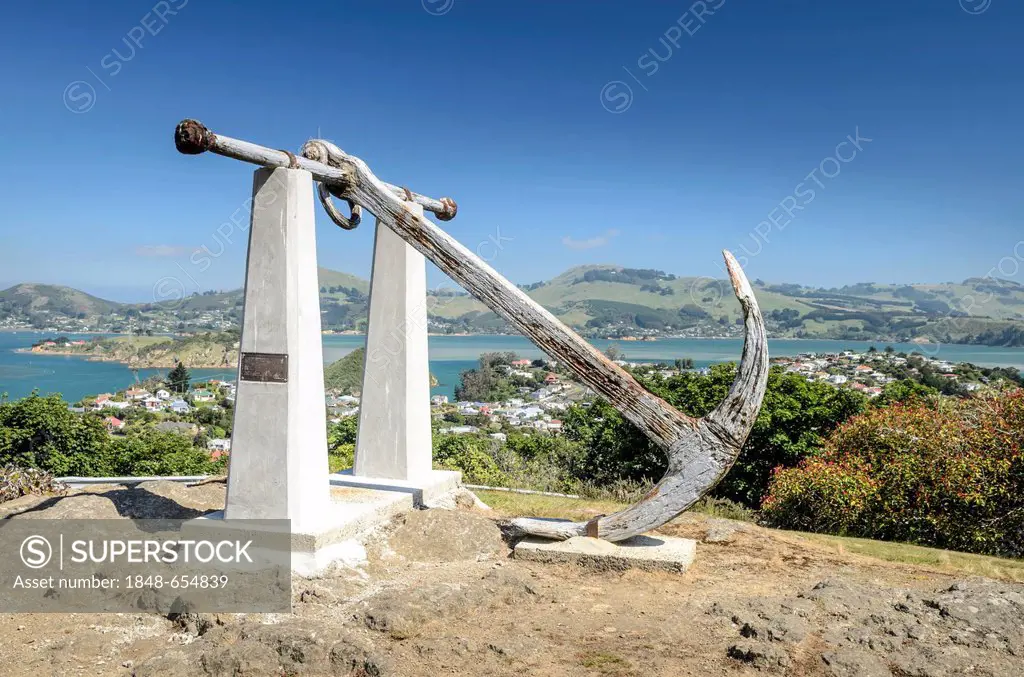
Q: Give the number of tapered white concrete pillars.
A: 2